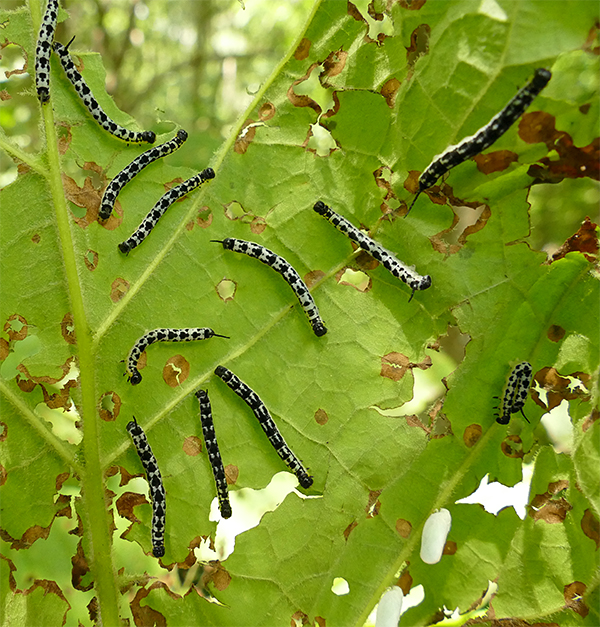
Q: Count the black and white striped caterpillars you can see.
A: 12